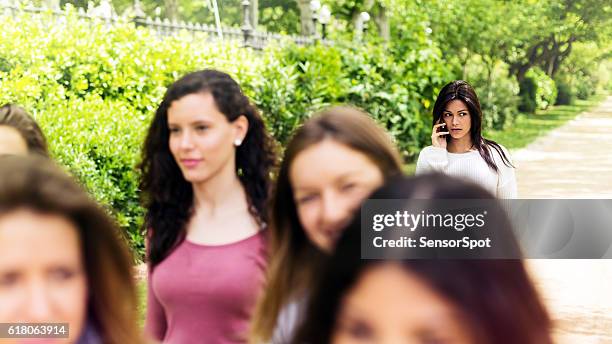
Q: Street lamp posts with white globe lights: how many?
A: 3